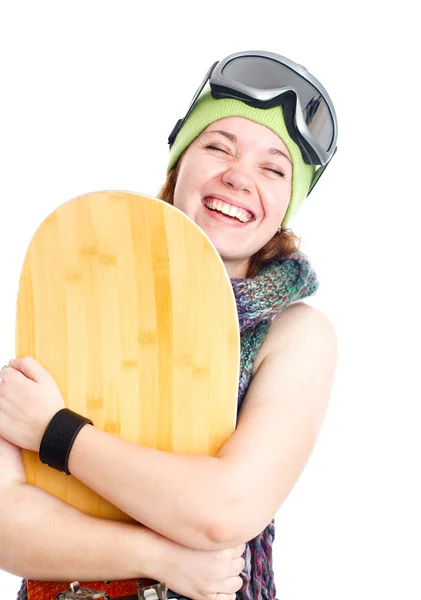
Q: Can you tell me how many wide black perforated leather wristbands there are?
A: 1